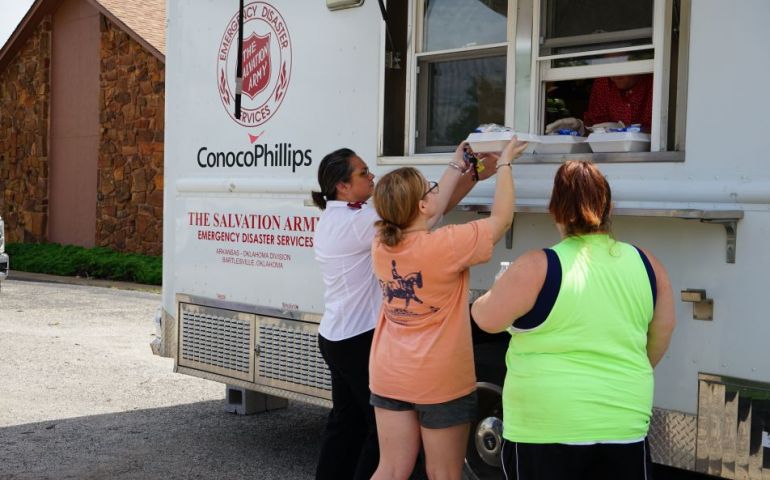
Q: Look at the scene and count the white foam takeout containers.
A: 3